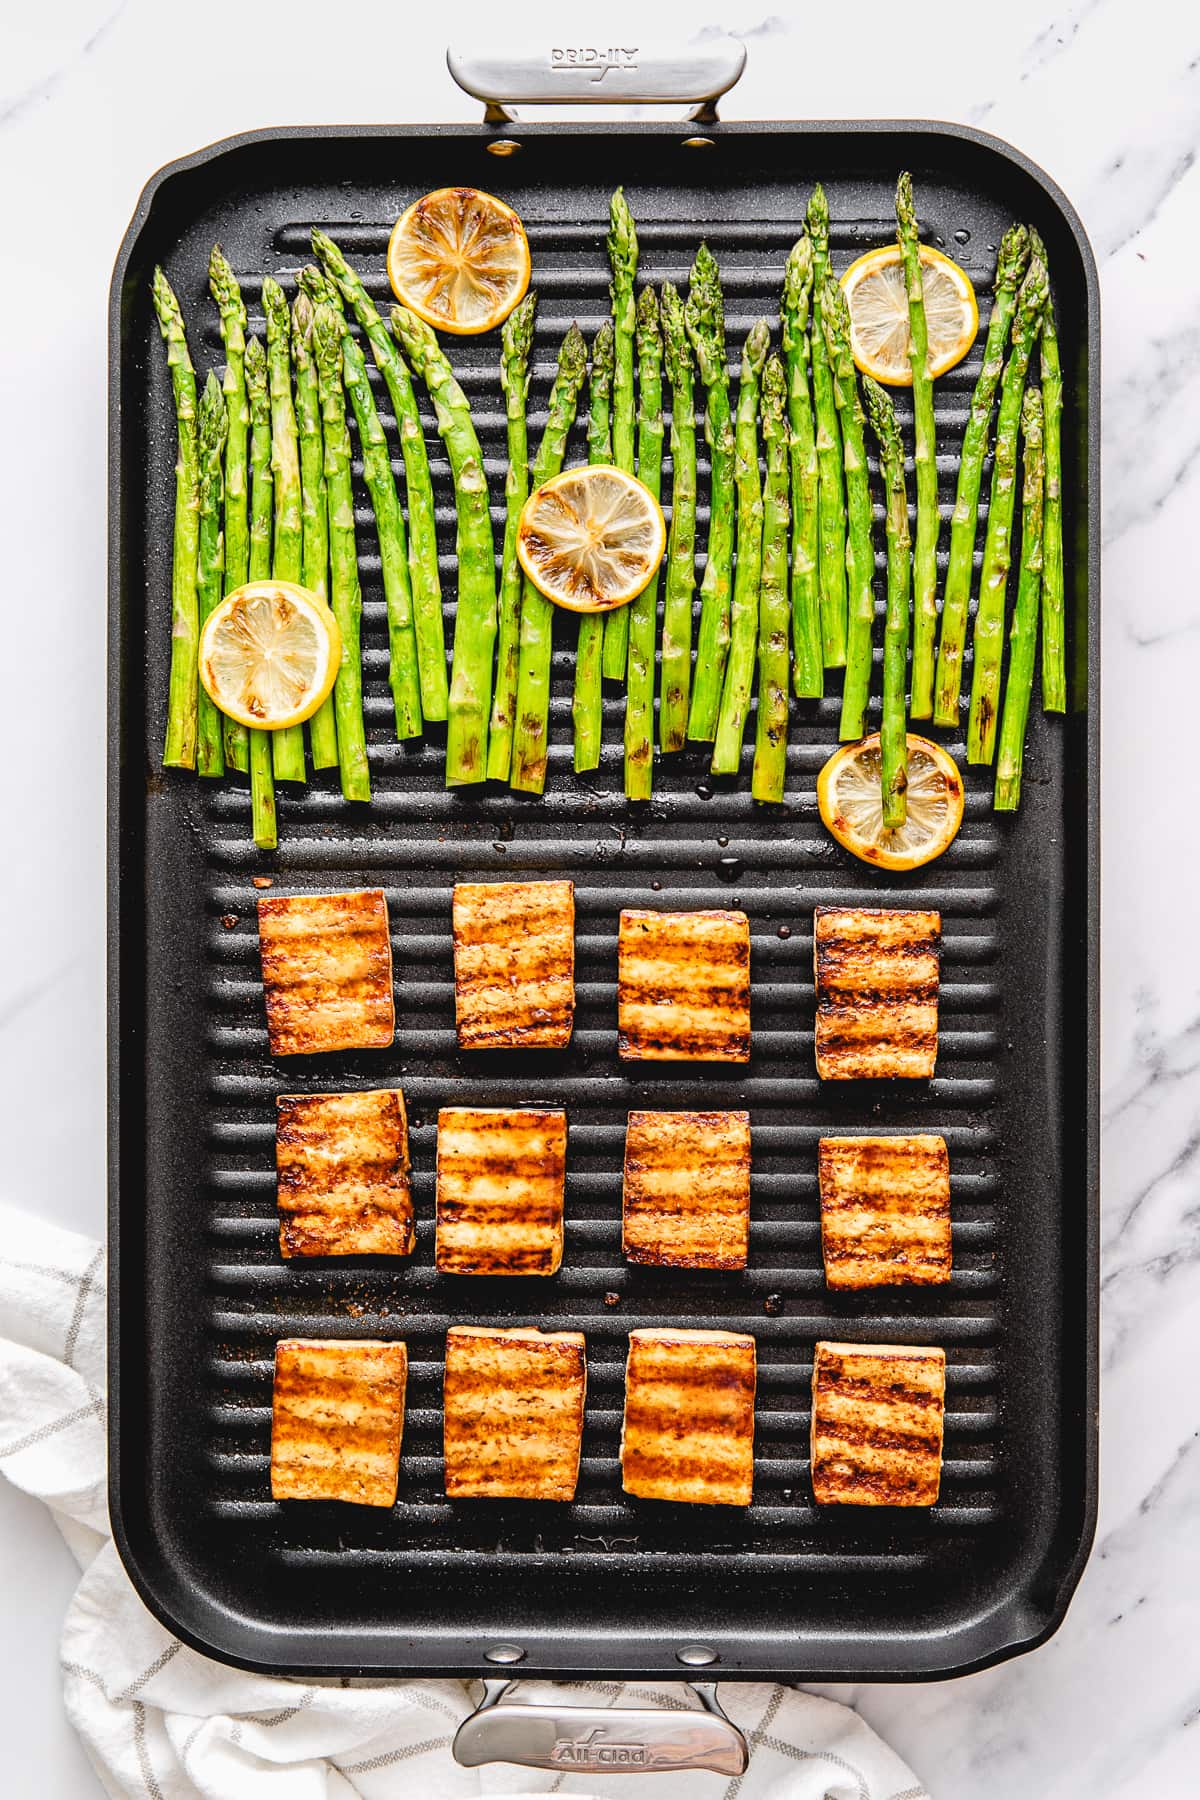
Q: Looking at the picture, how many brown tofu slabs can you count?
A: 12